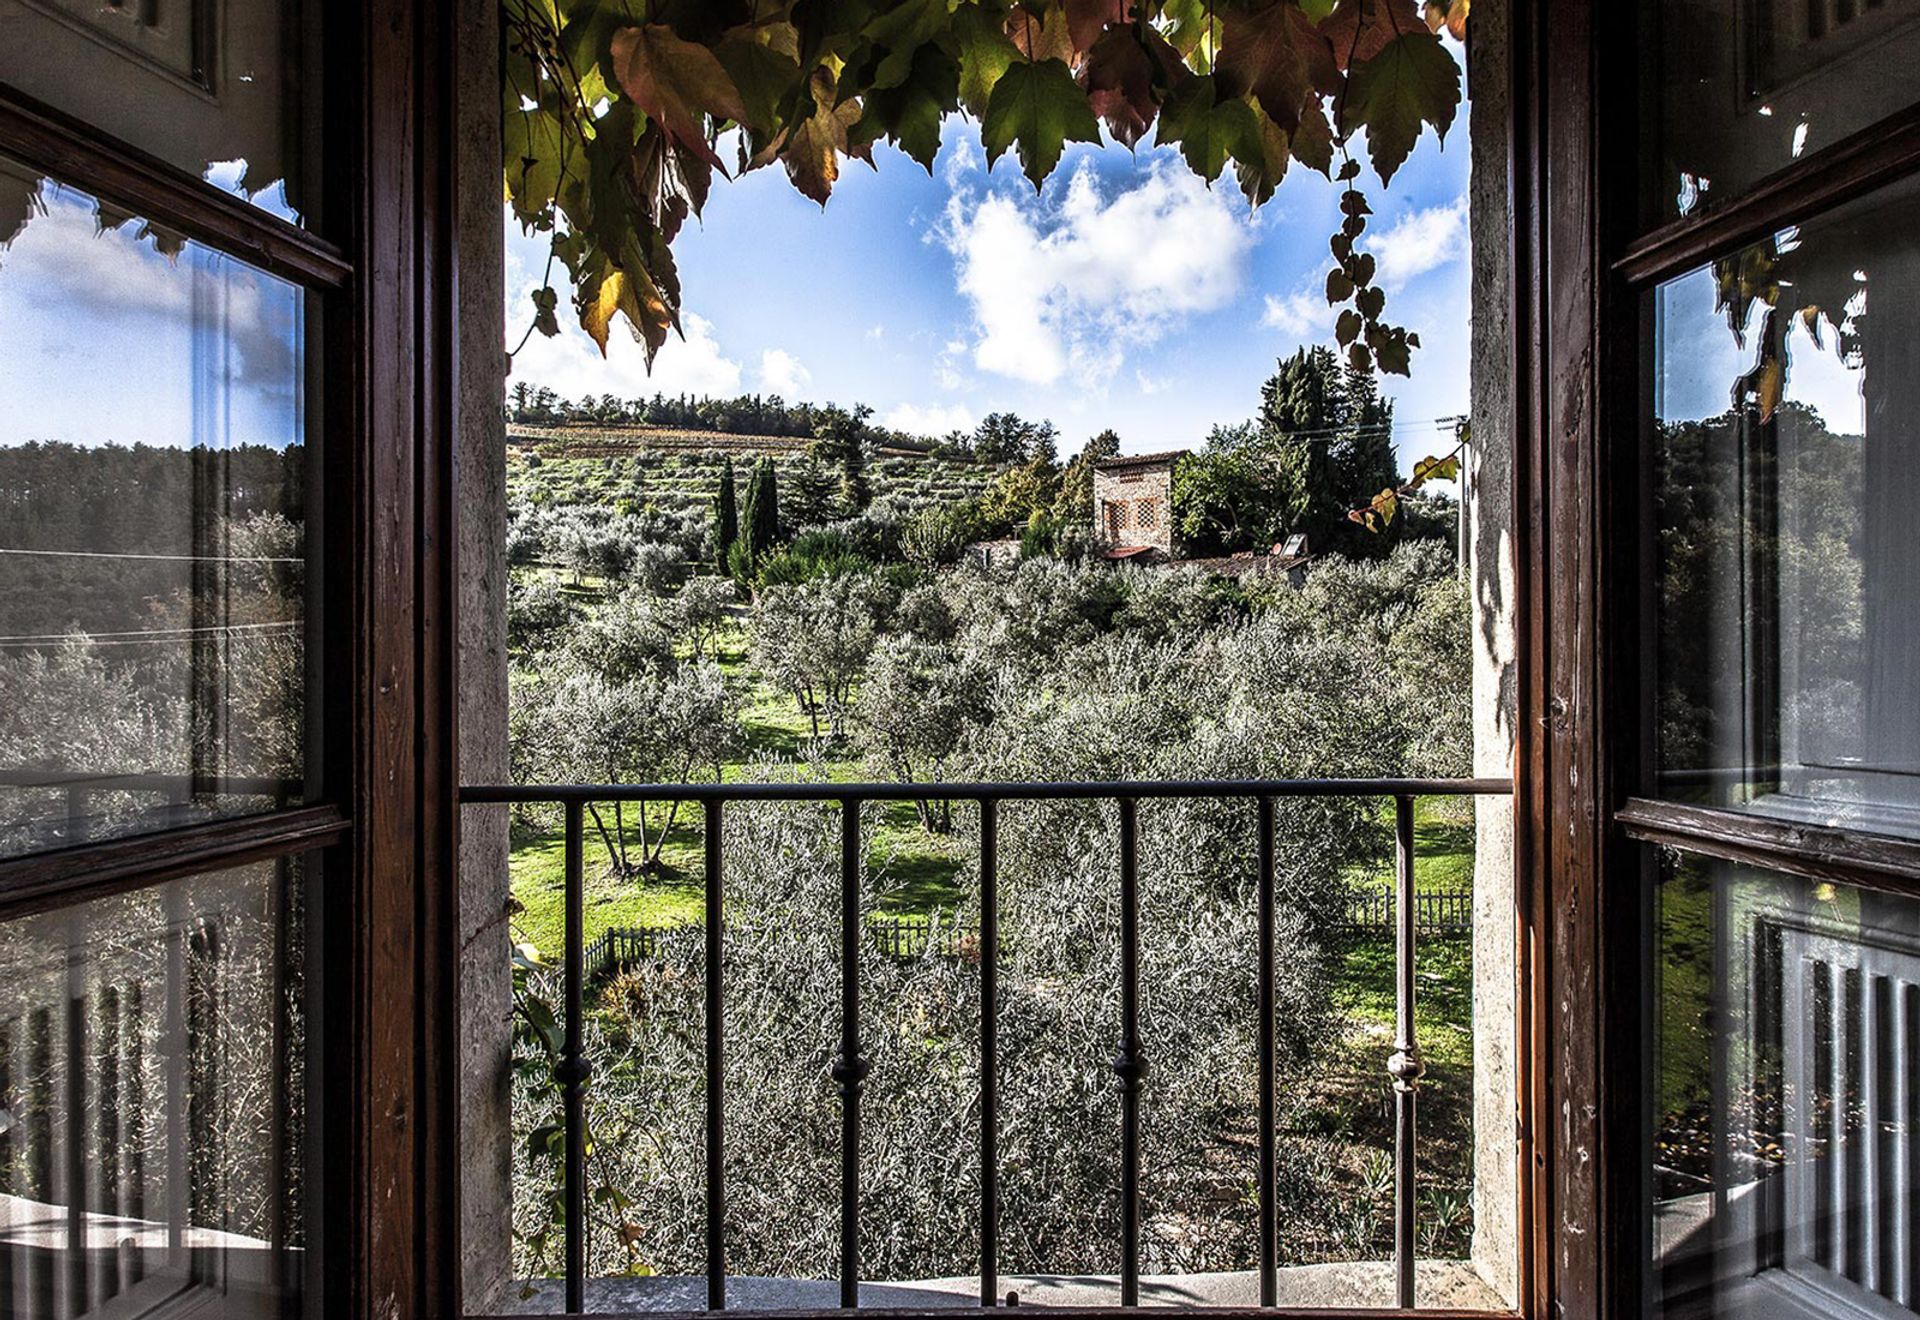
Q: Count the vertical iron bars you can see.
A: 7